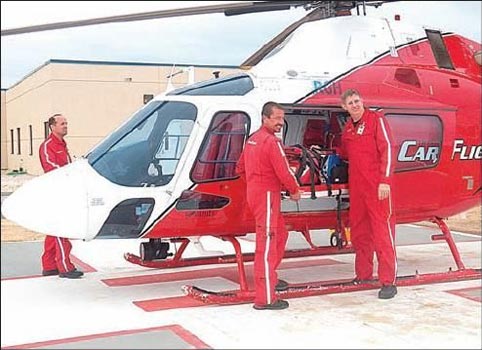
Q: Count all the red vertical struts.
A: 4